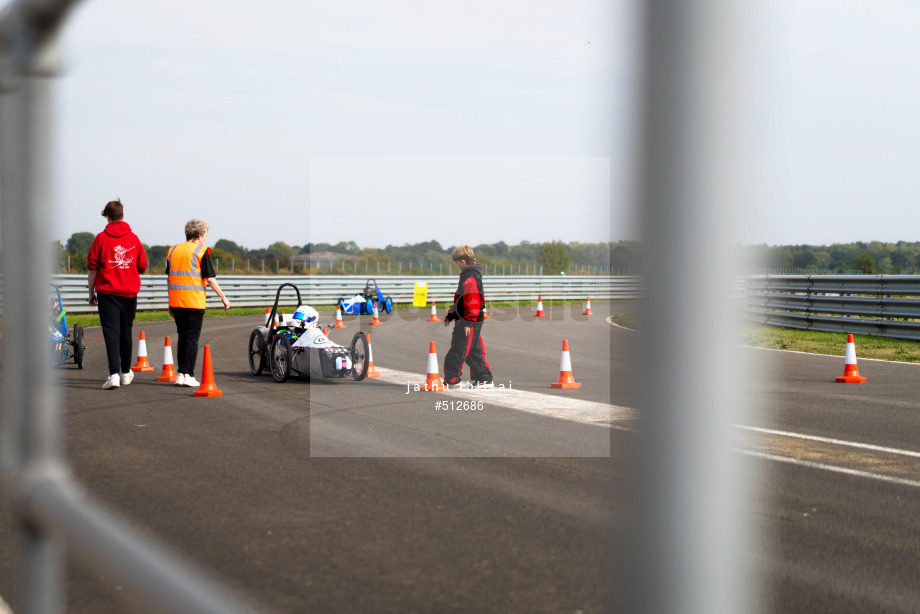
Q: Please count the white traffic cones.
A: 0